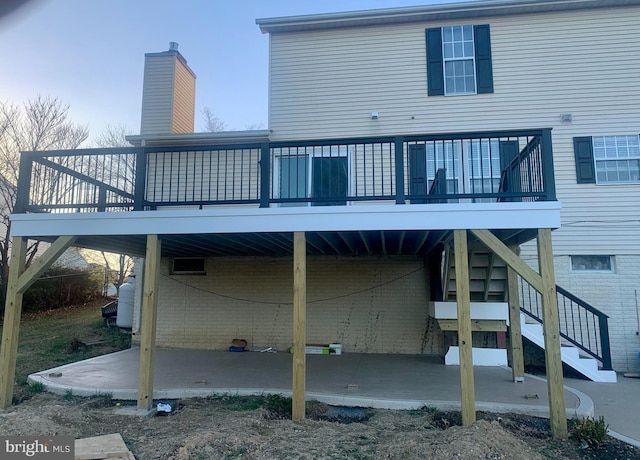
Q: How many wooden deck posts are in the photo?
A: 6